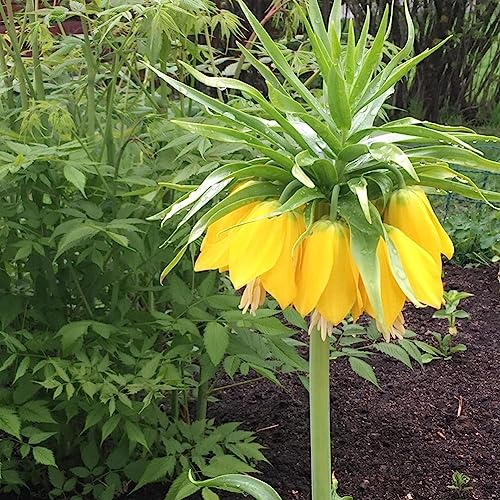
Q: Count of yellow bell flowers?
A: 5